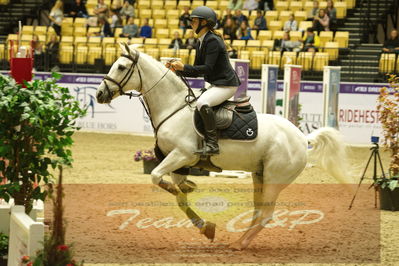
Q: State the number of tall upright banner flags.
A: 4